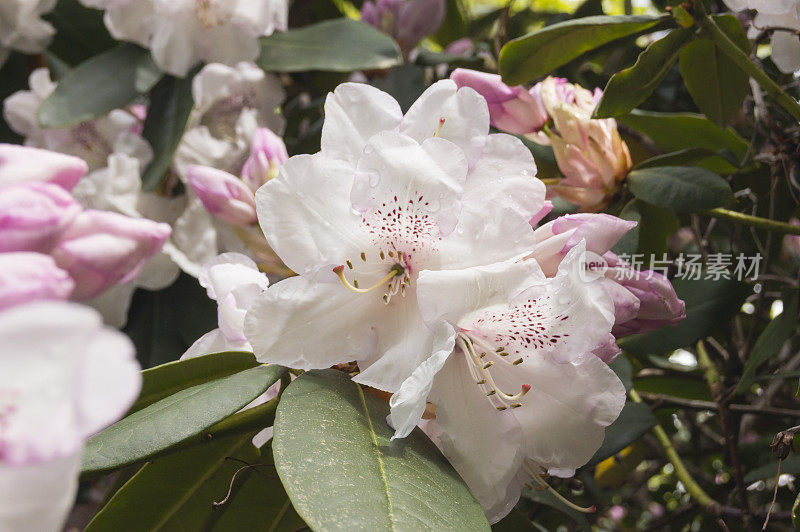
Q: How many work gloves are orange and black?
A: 0